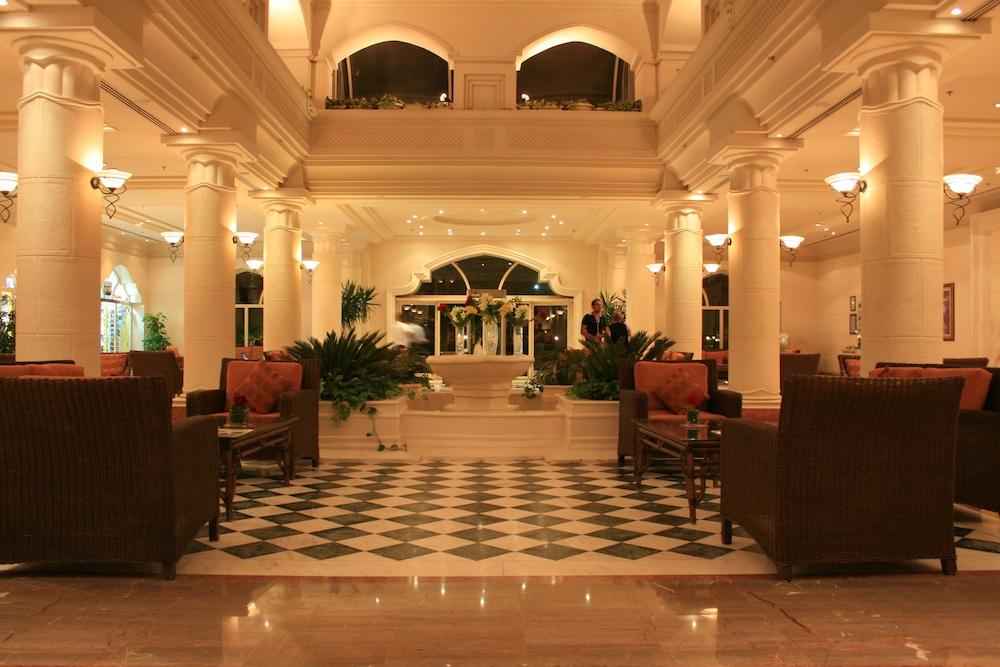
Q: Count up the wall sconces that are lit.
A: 12